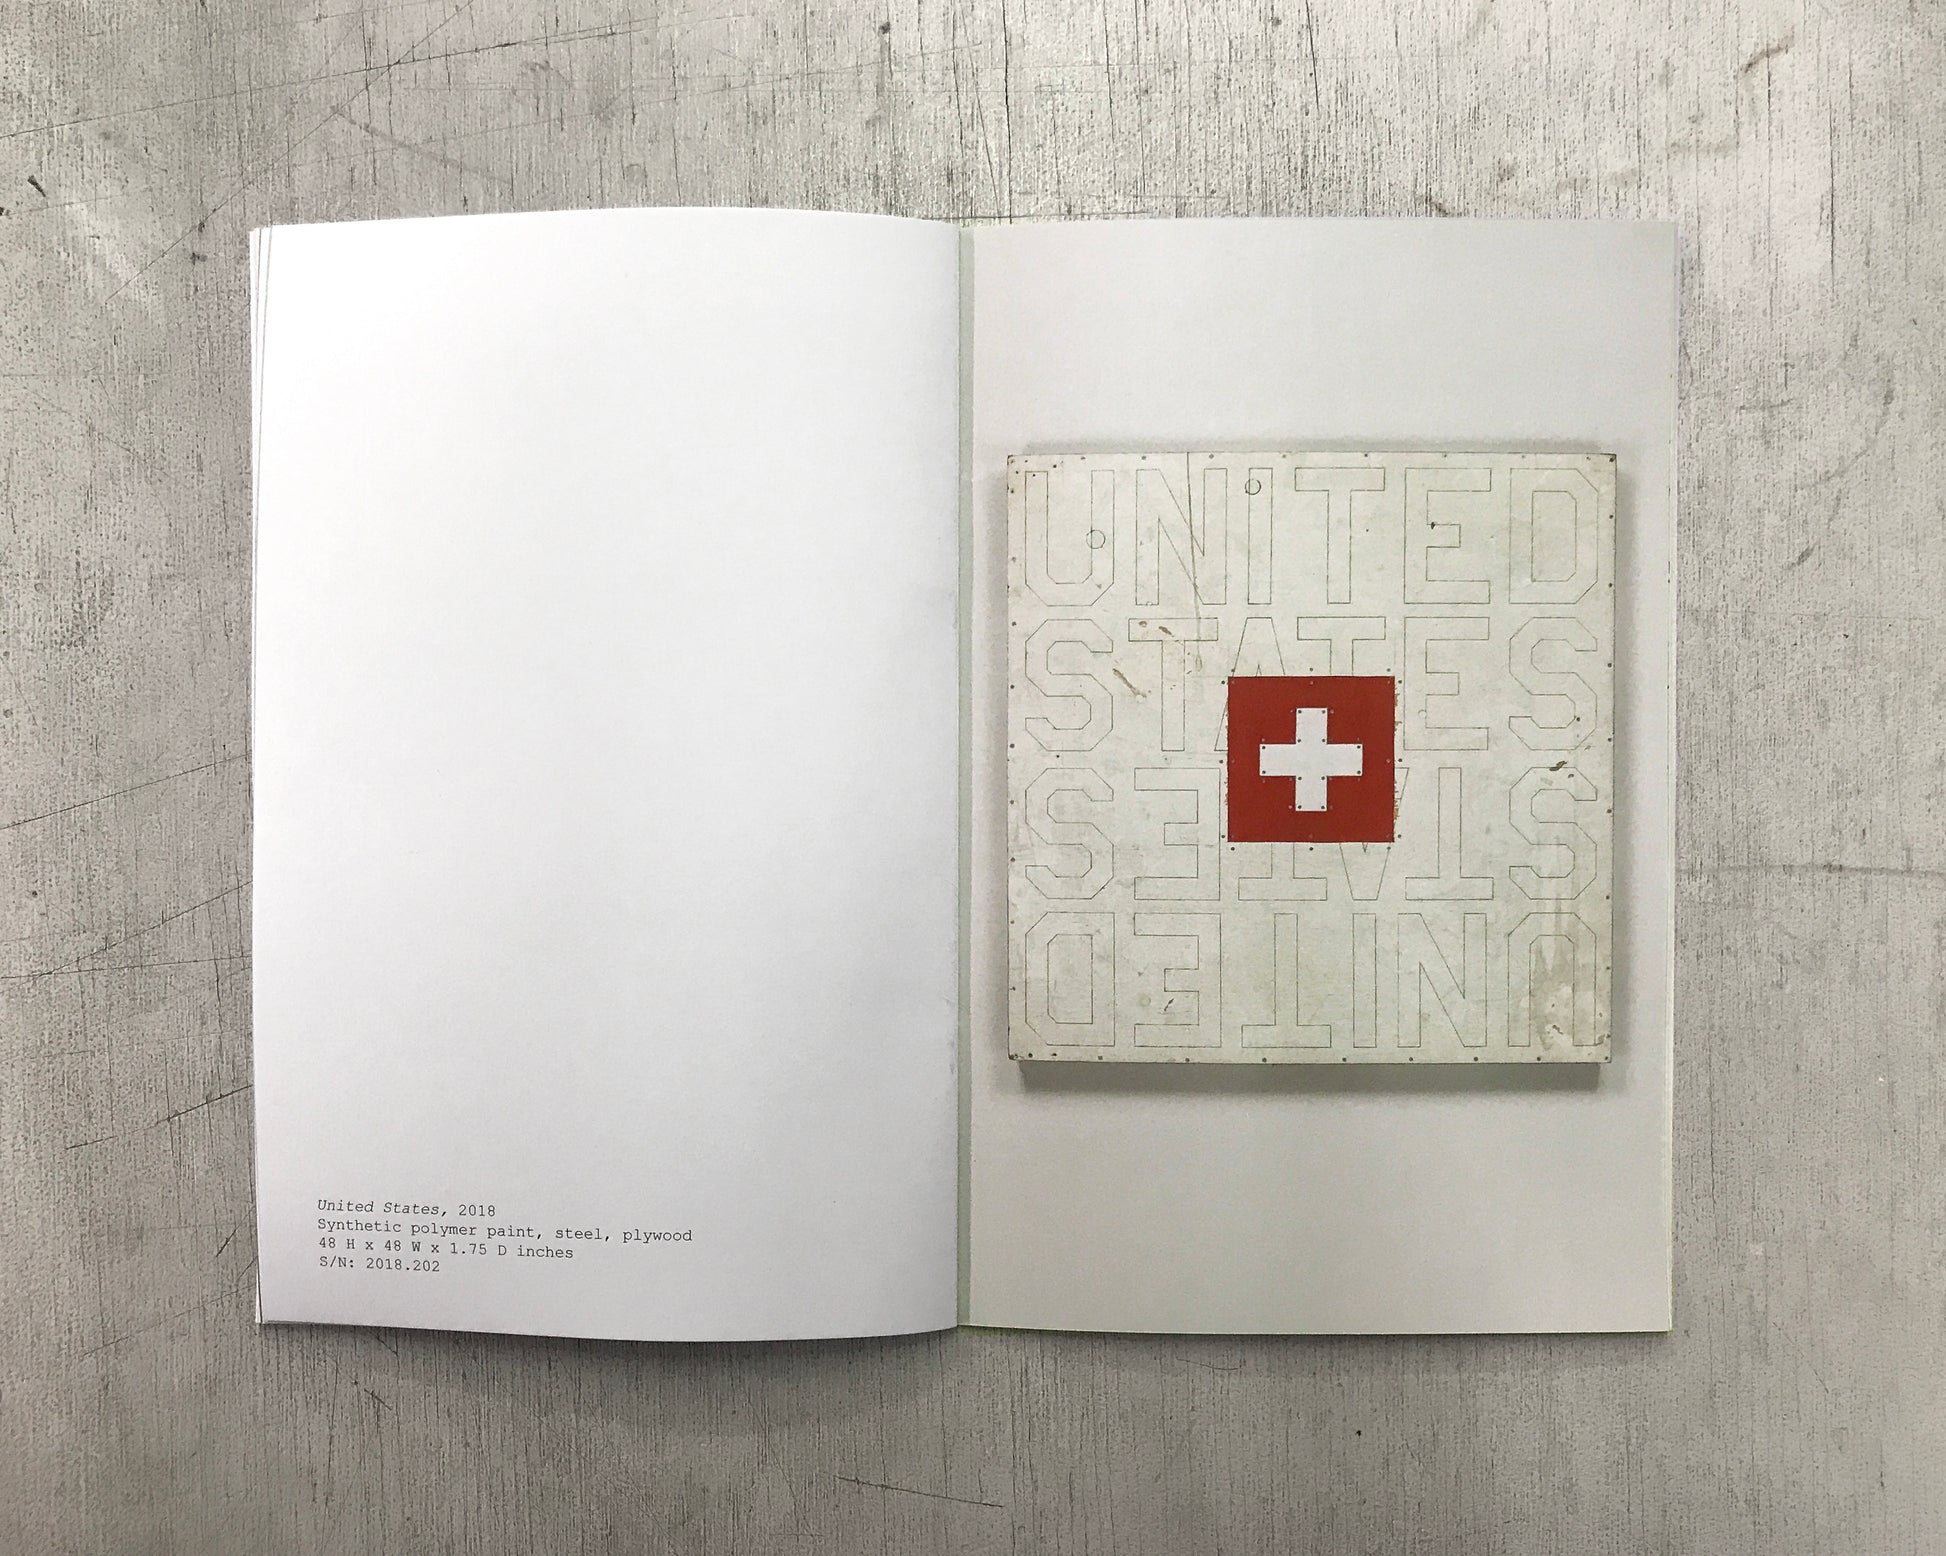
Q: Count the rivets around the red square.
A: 12